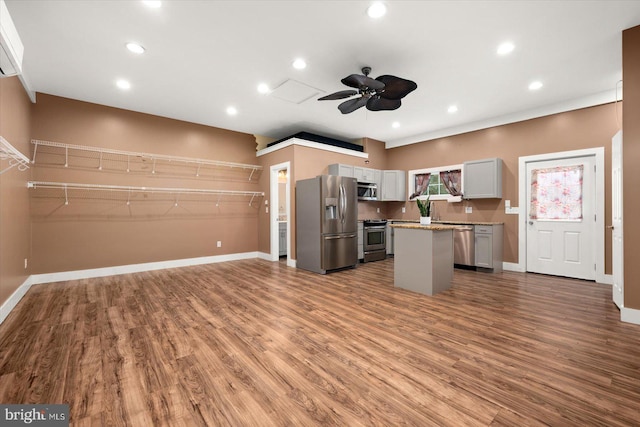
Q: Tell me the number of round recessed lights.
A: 11